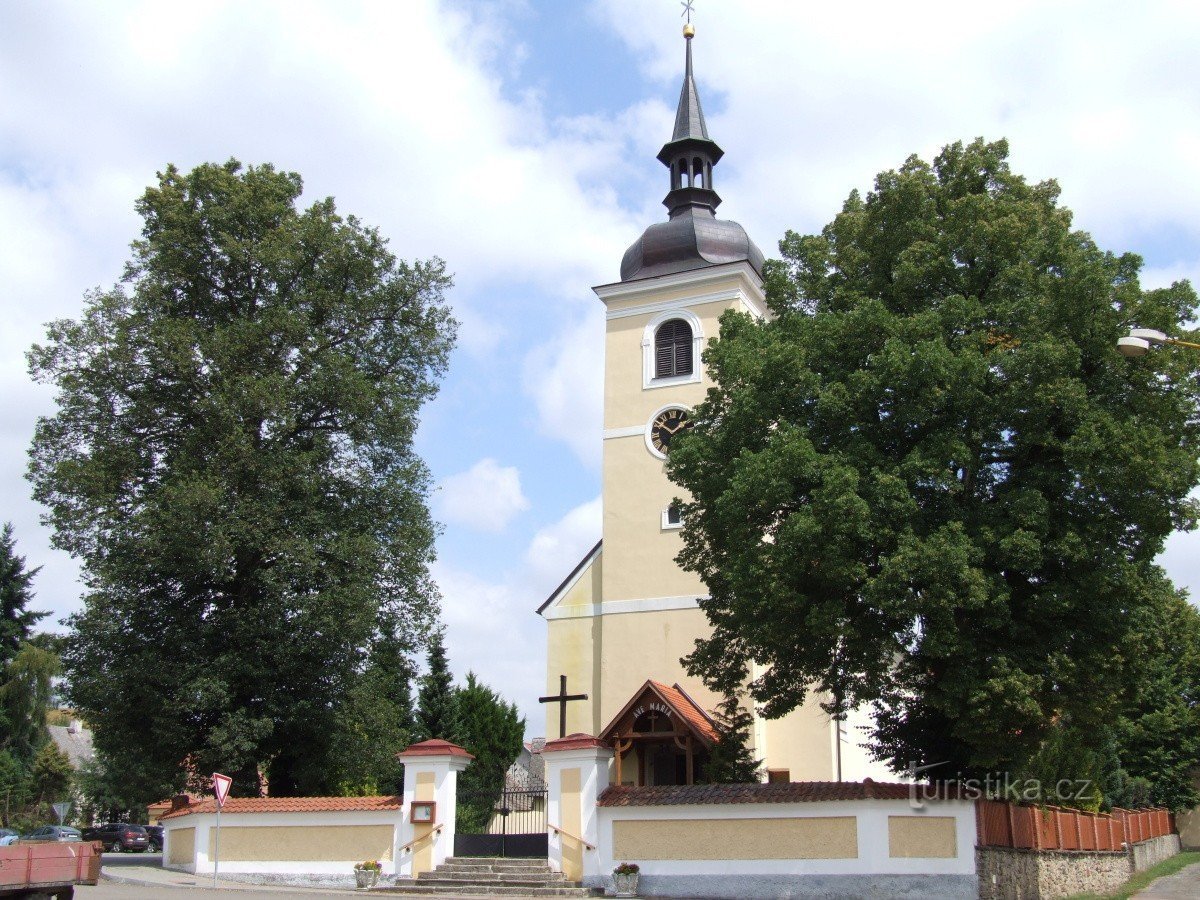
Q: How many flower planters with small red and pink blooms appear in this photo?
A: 2